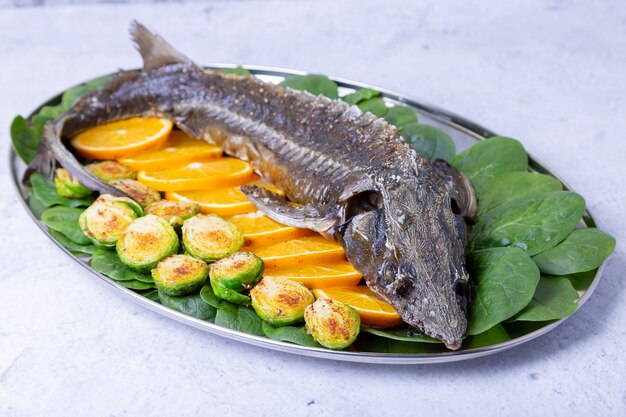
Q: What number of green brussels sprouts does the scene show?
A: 11